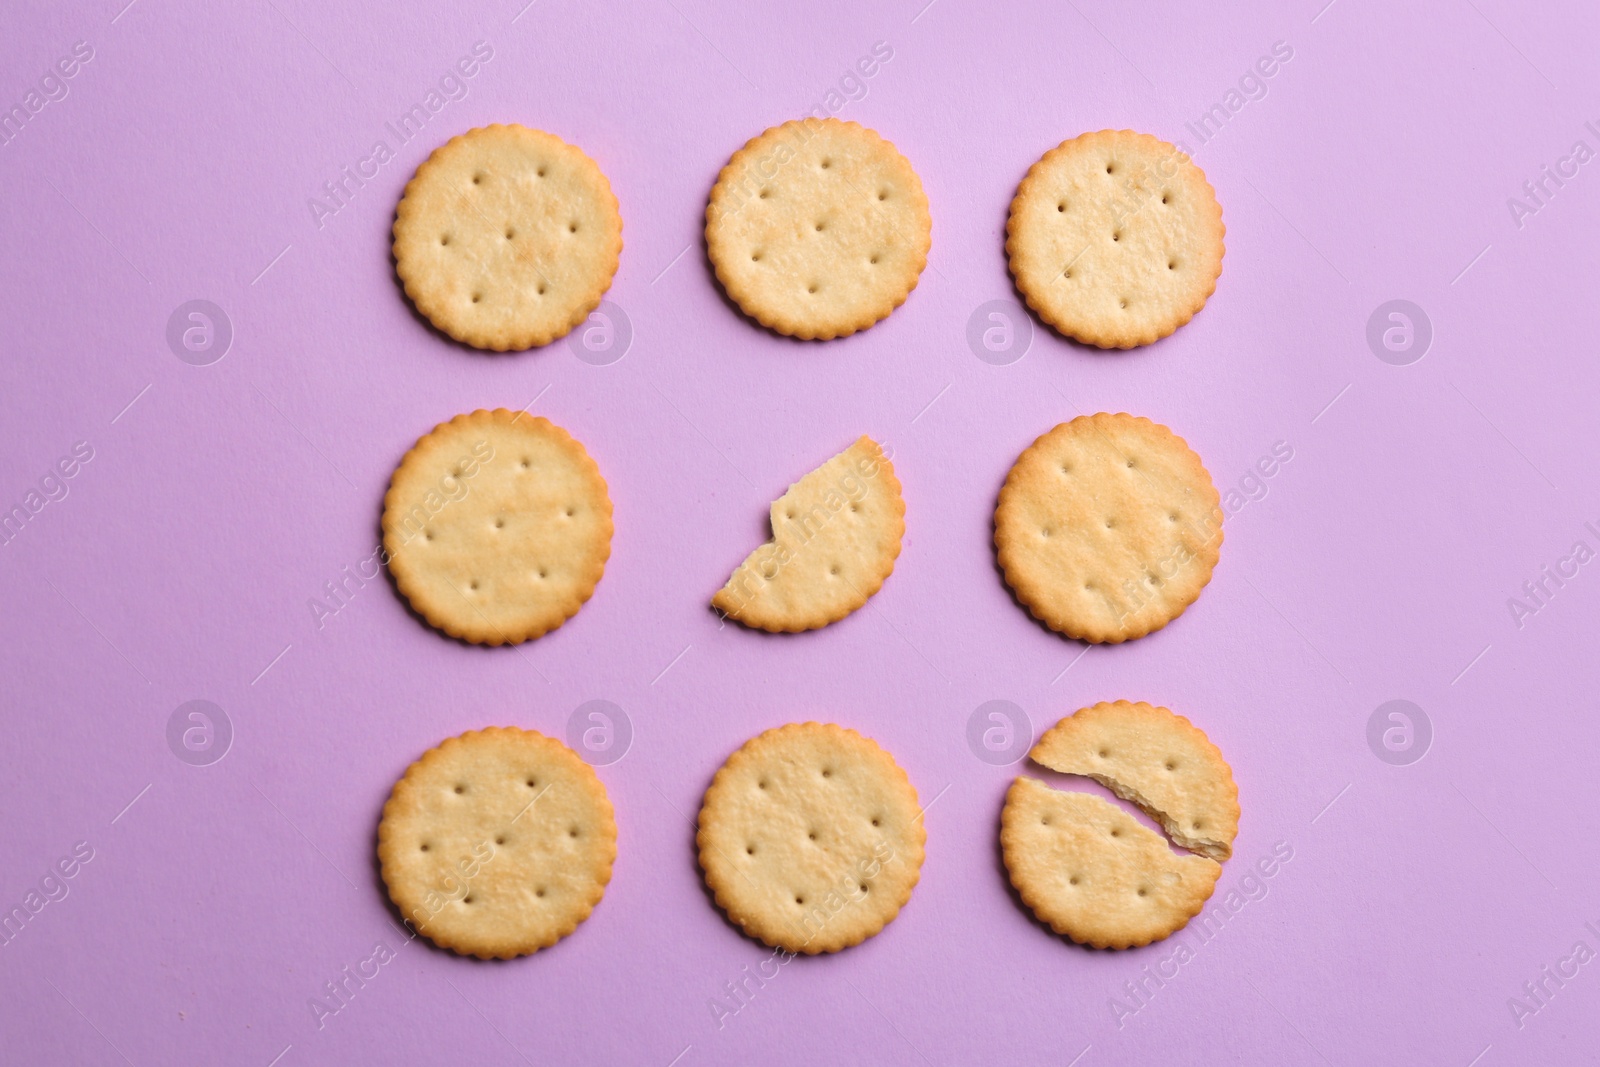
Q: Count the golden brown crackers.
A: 9